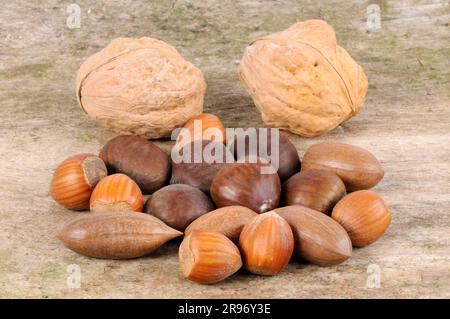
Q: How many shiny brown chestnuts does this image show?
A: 6